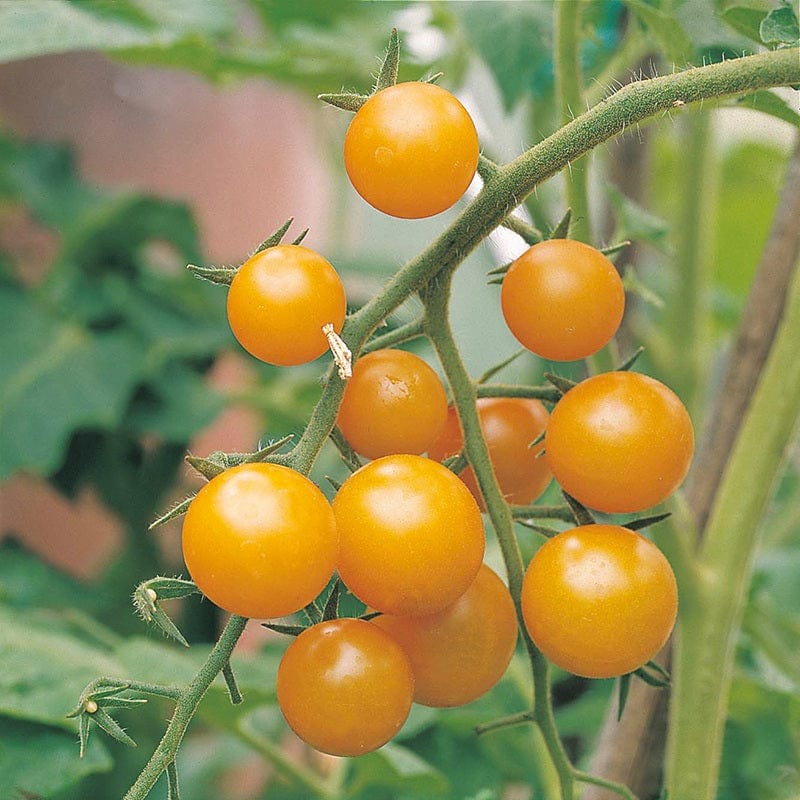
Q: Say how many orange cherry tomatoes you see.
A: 11